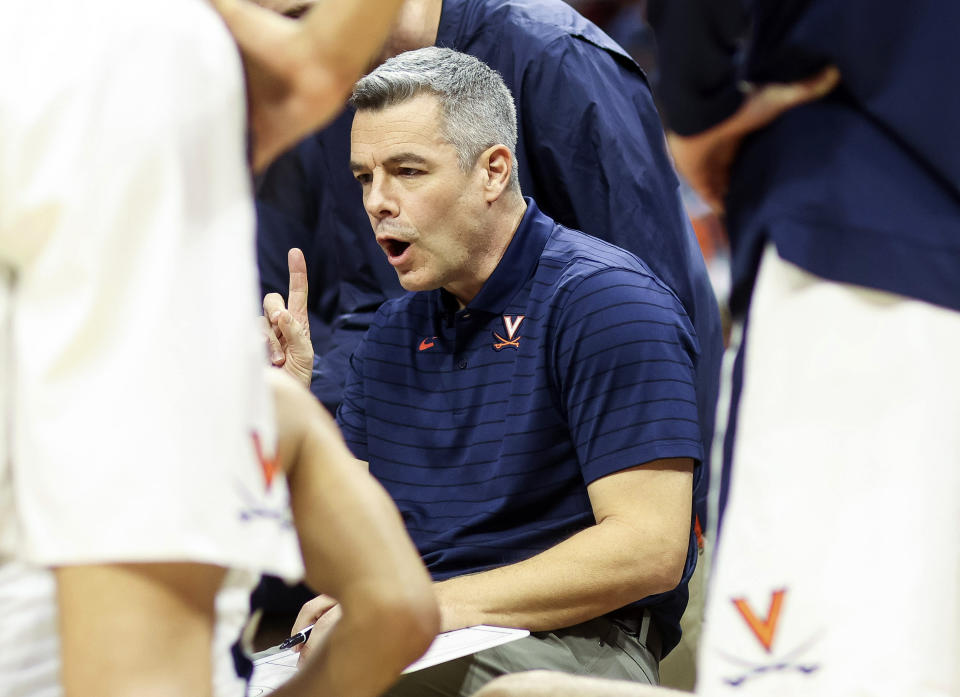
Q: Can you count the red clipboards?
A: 0